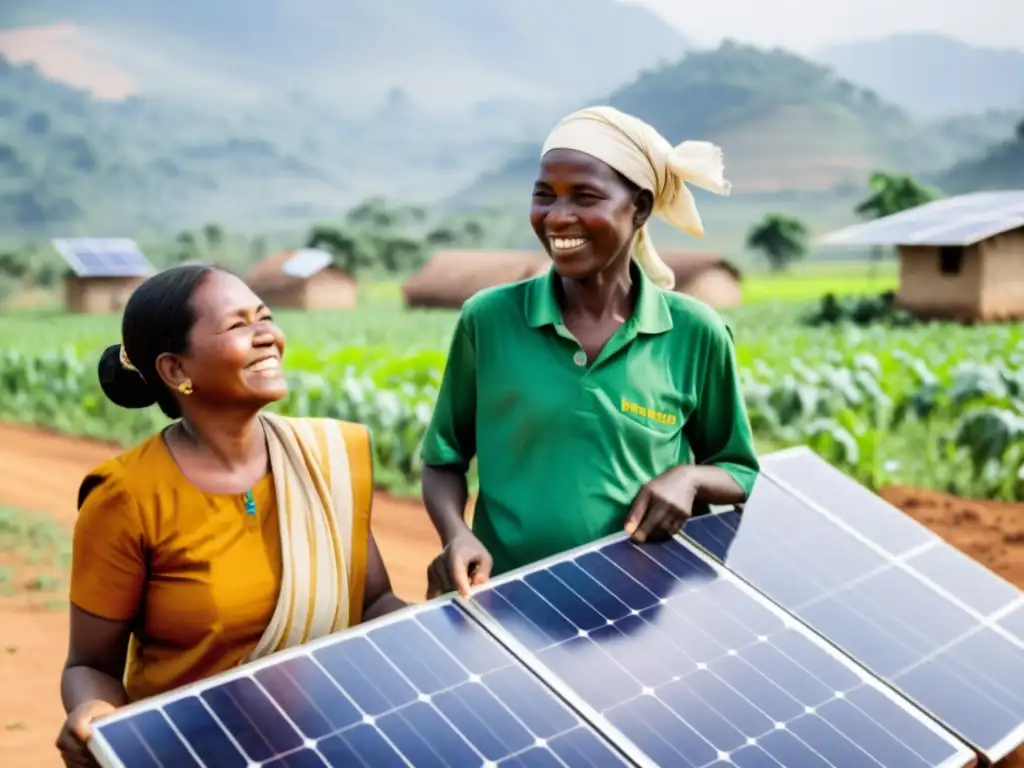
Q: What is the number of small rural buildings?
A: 5